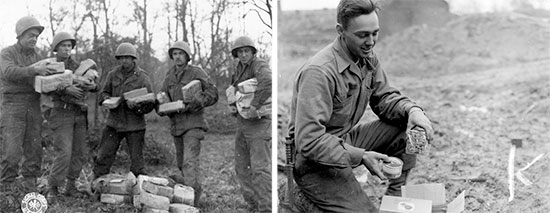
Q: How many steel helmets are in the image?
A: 5